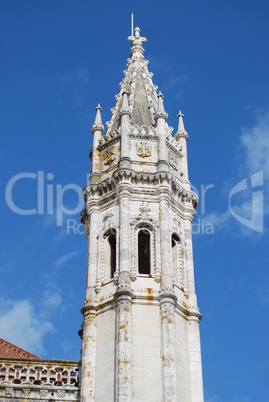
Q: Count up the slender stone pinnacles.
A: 4